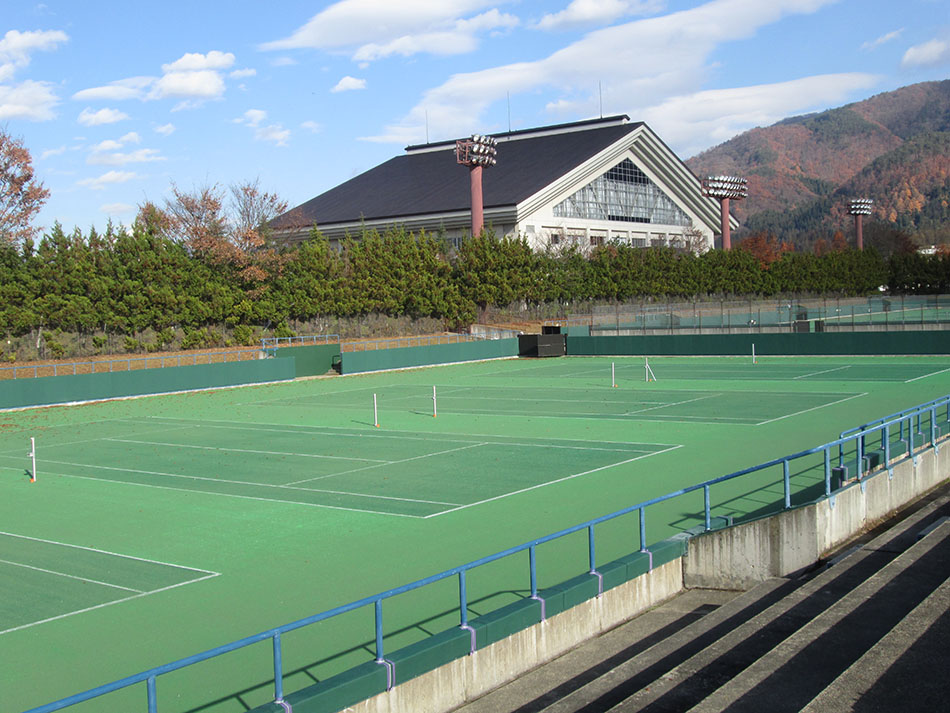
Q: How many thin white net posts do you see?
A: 6